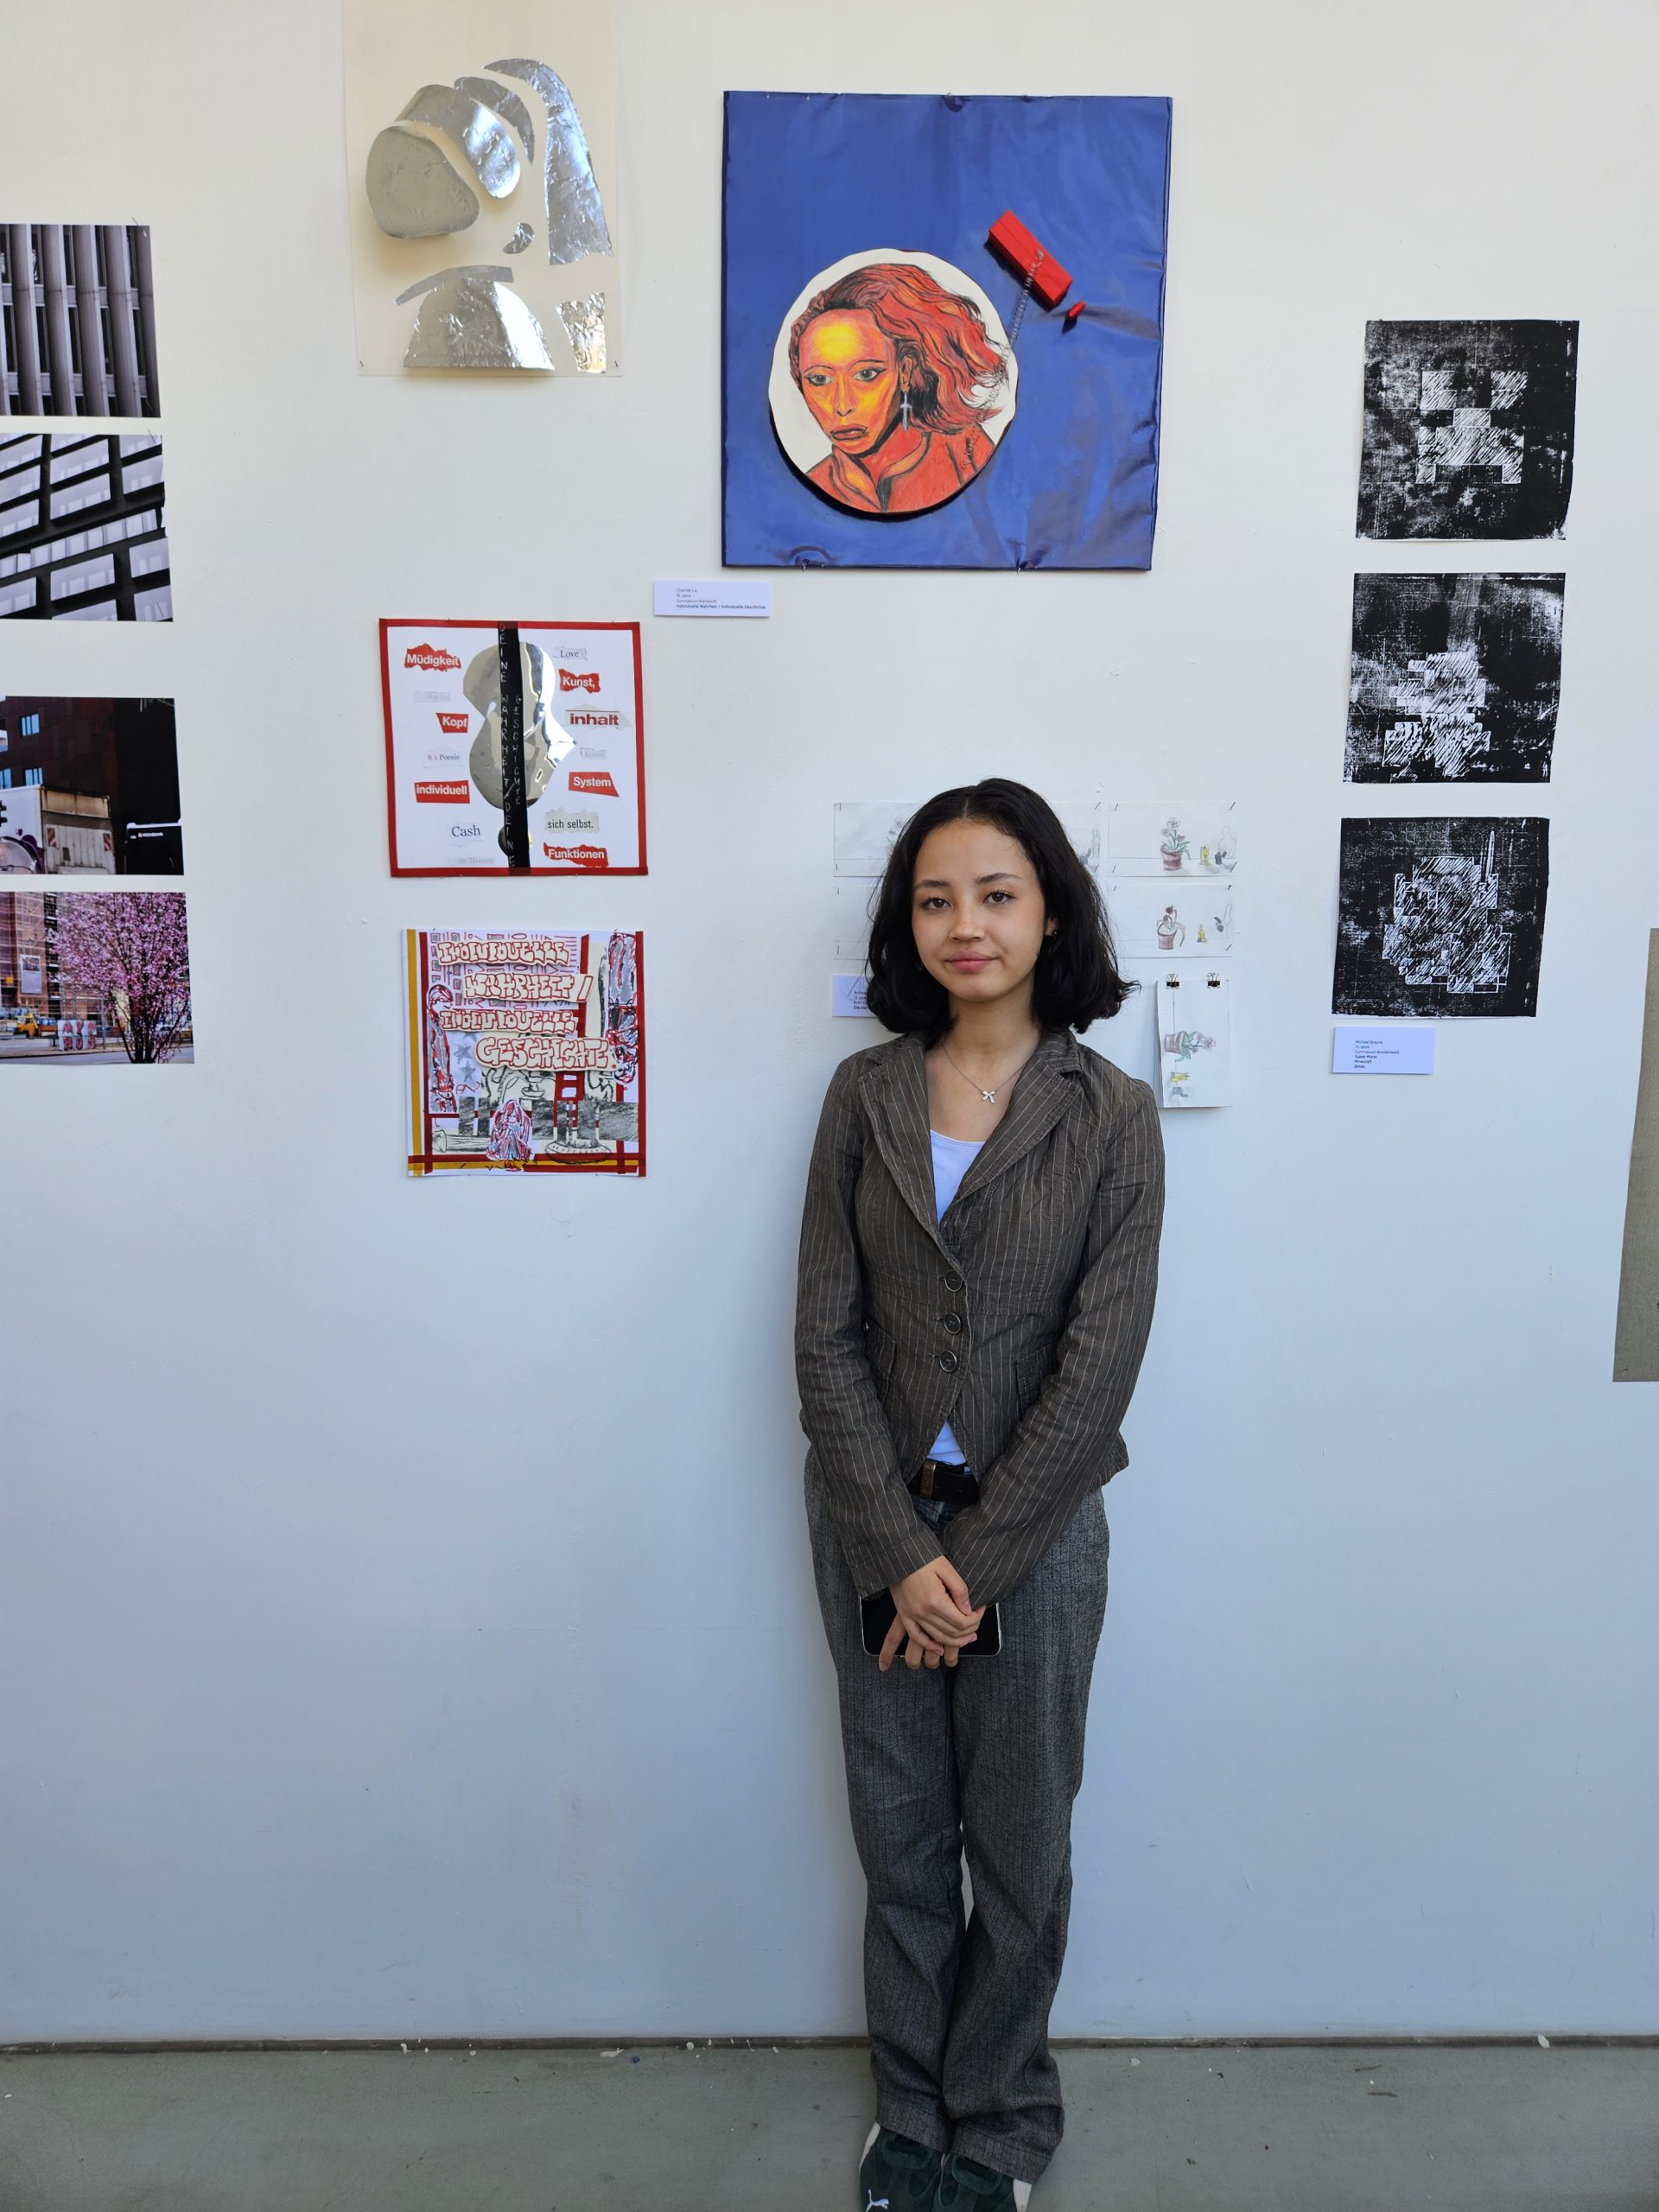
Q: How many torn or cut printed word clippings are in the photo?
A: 14